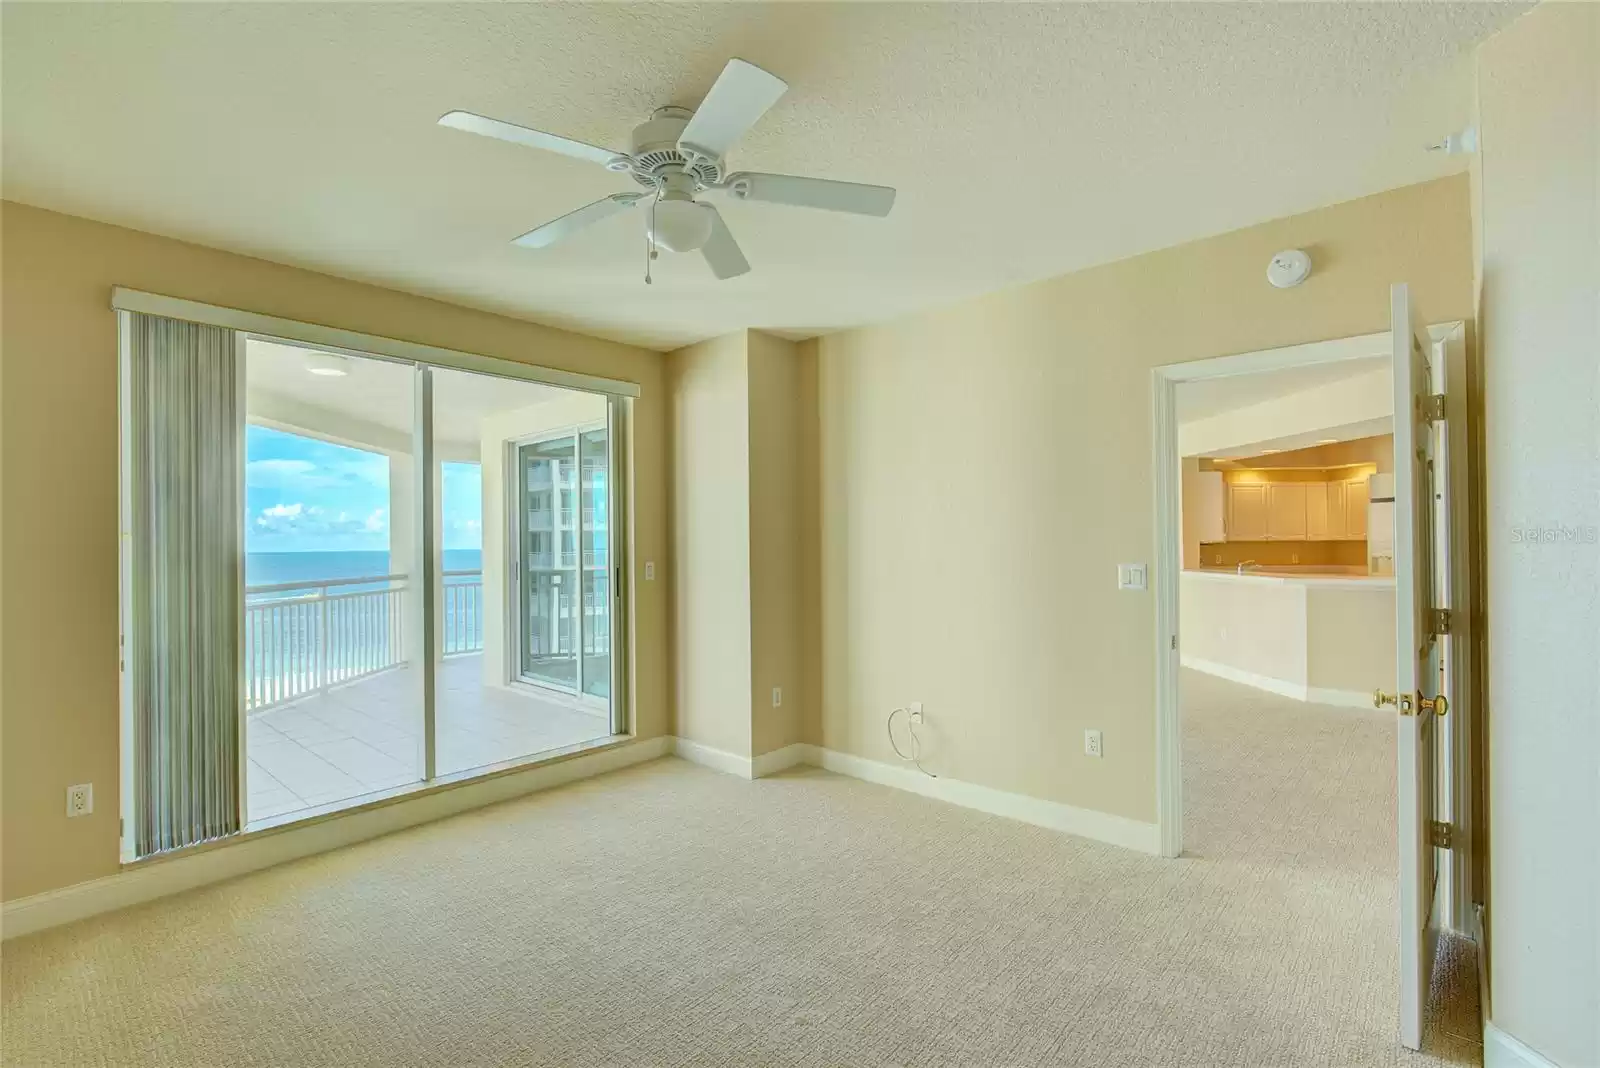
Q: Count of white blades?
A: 5